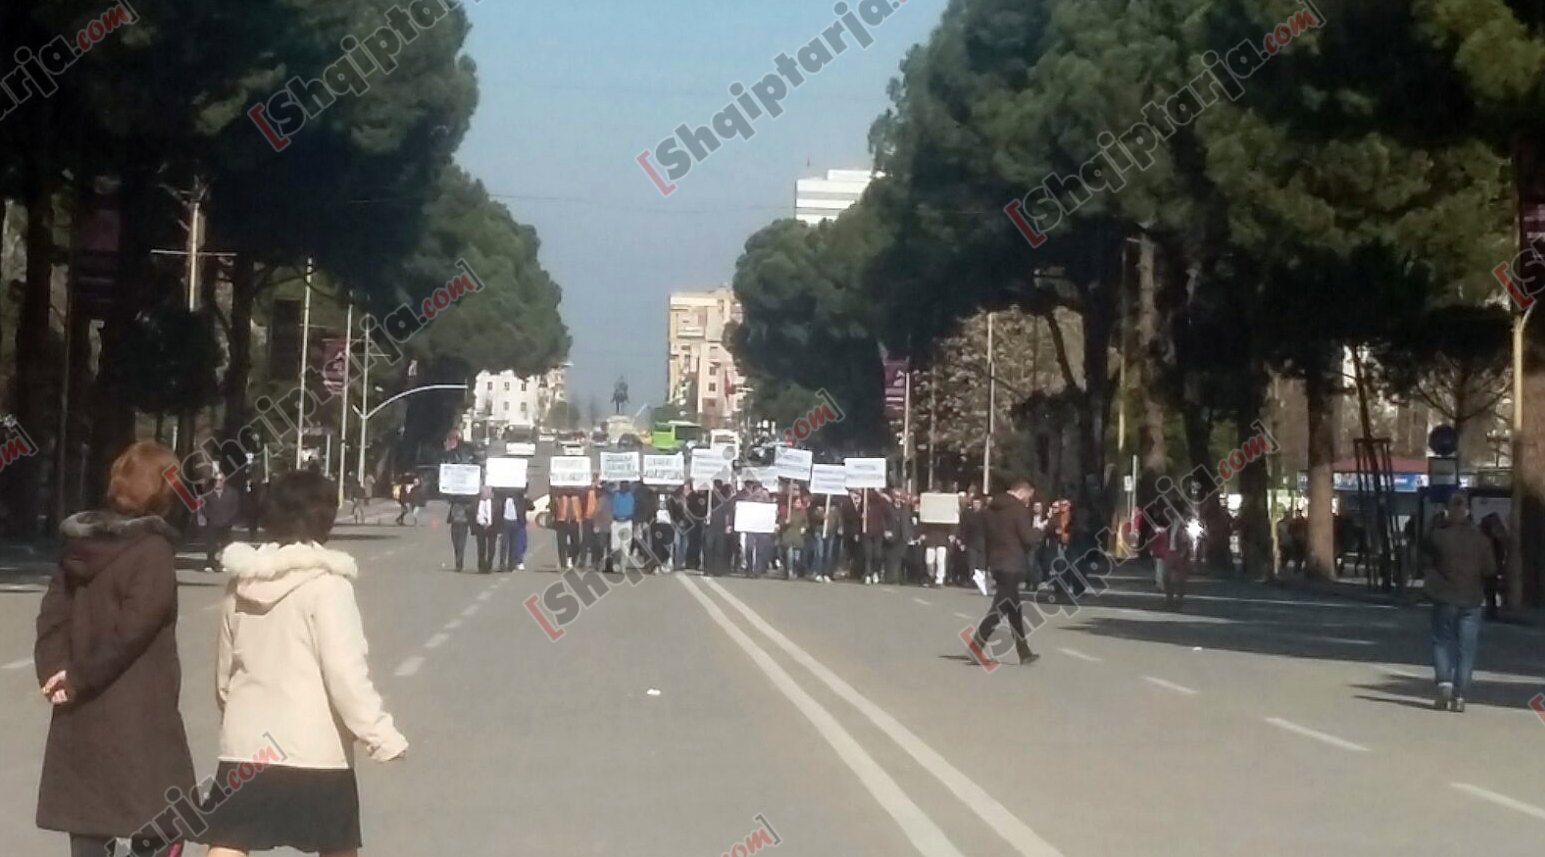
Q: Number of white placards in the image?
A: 12